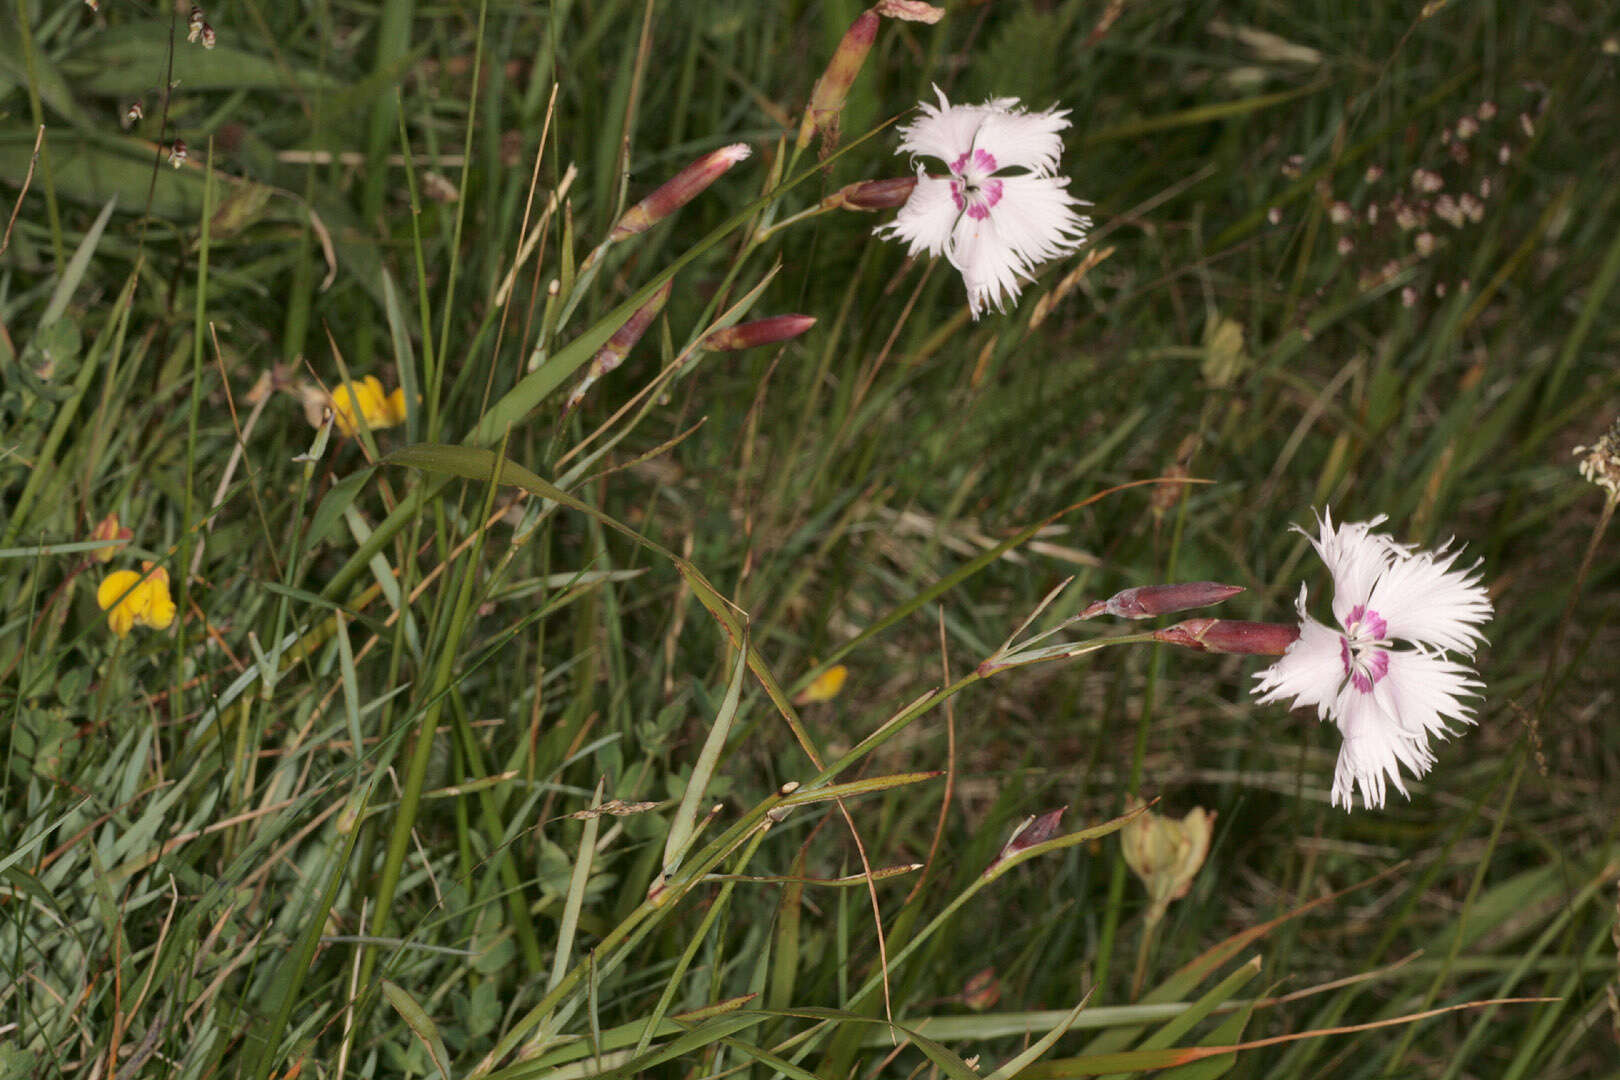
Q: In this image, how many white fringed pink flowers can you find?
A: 2